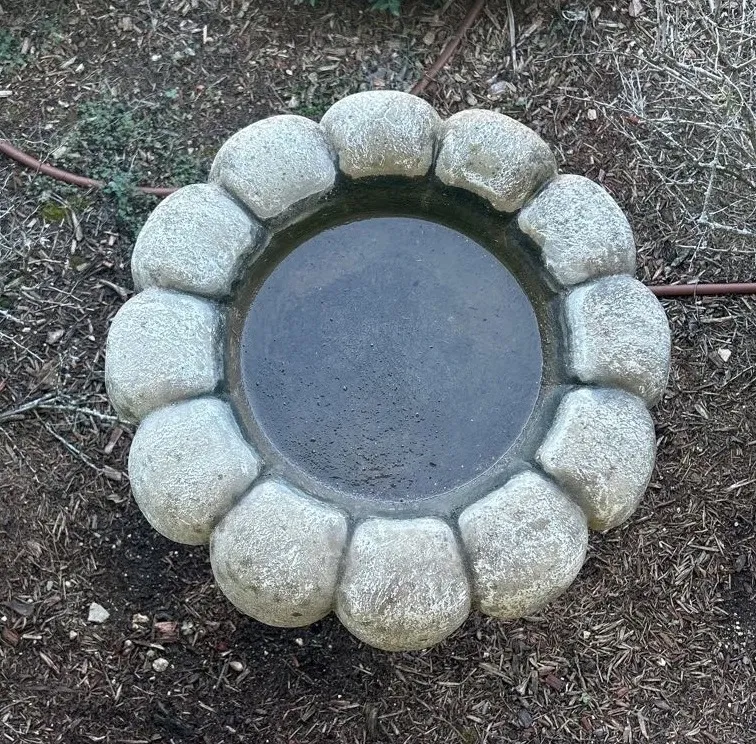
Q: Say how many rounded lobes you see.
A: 12